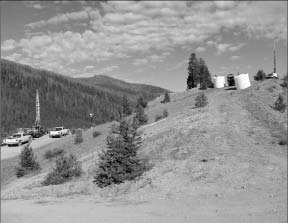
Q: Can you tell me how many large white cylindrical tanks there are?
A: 2